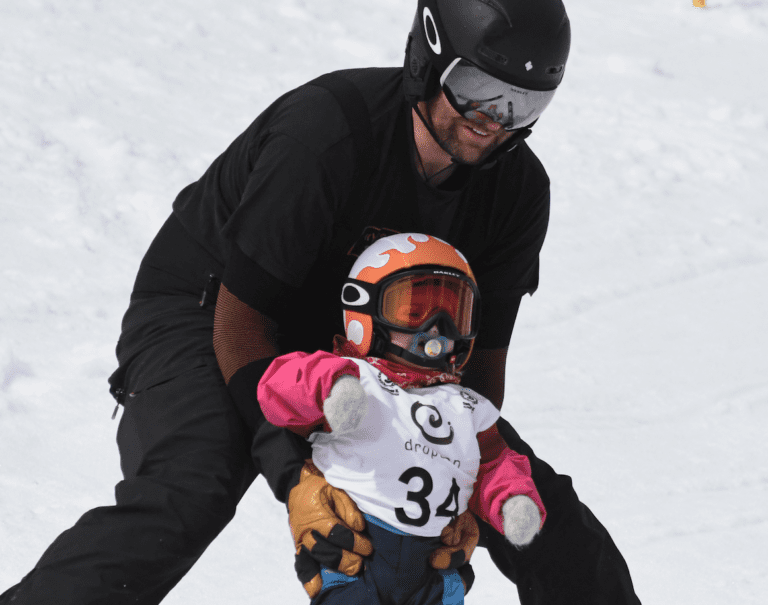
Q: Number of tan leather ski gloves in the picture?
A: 2